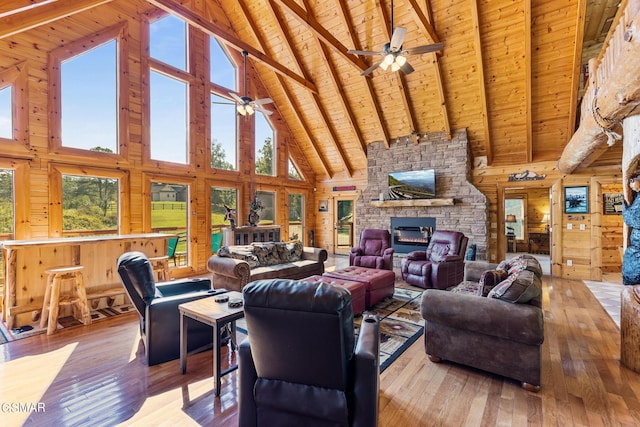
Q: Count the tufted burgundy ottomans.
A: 2